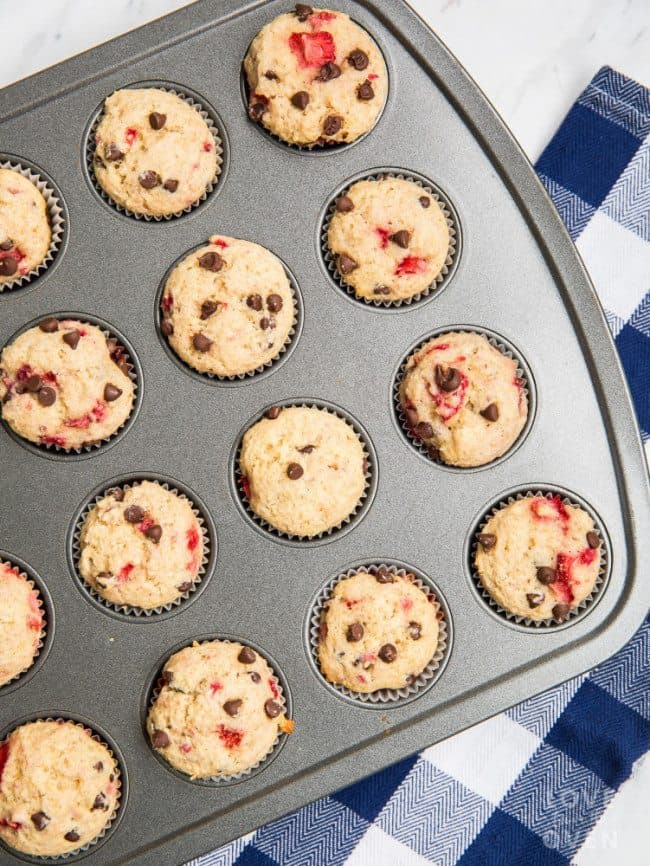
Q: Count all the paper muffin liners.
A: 14